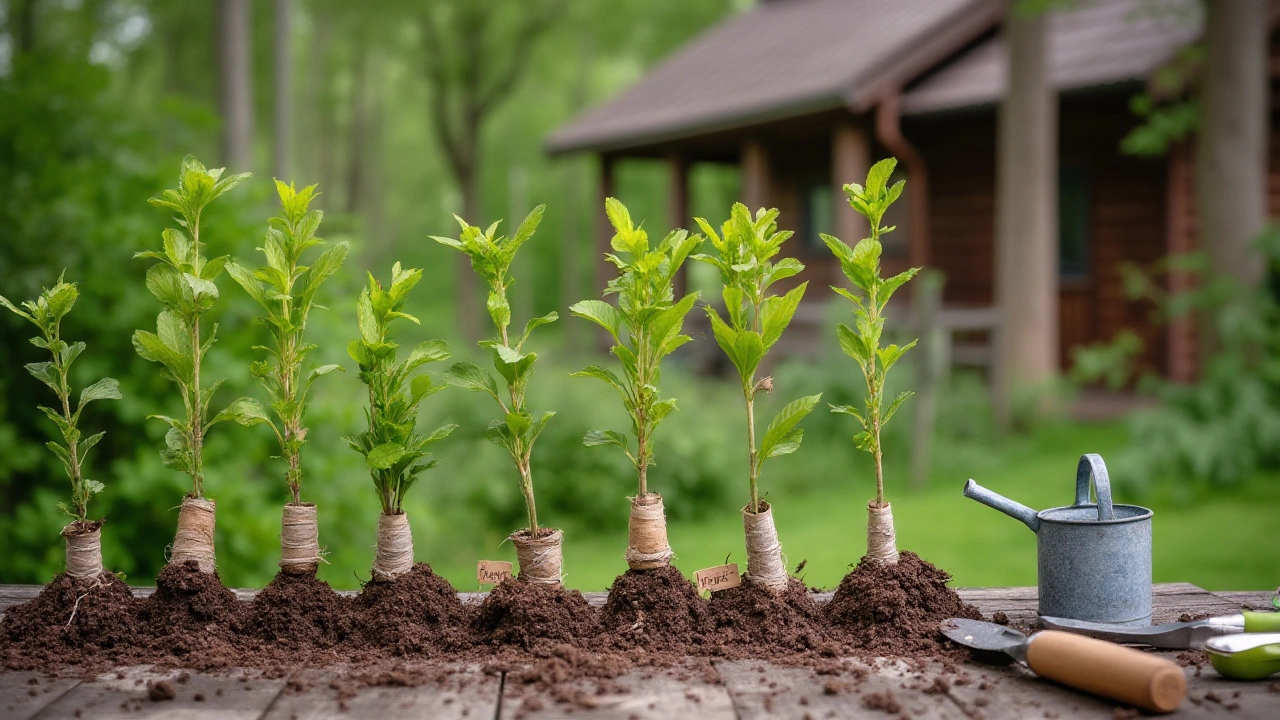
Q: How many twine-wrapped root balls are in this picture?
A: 8